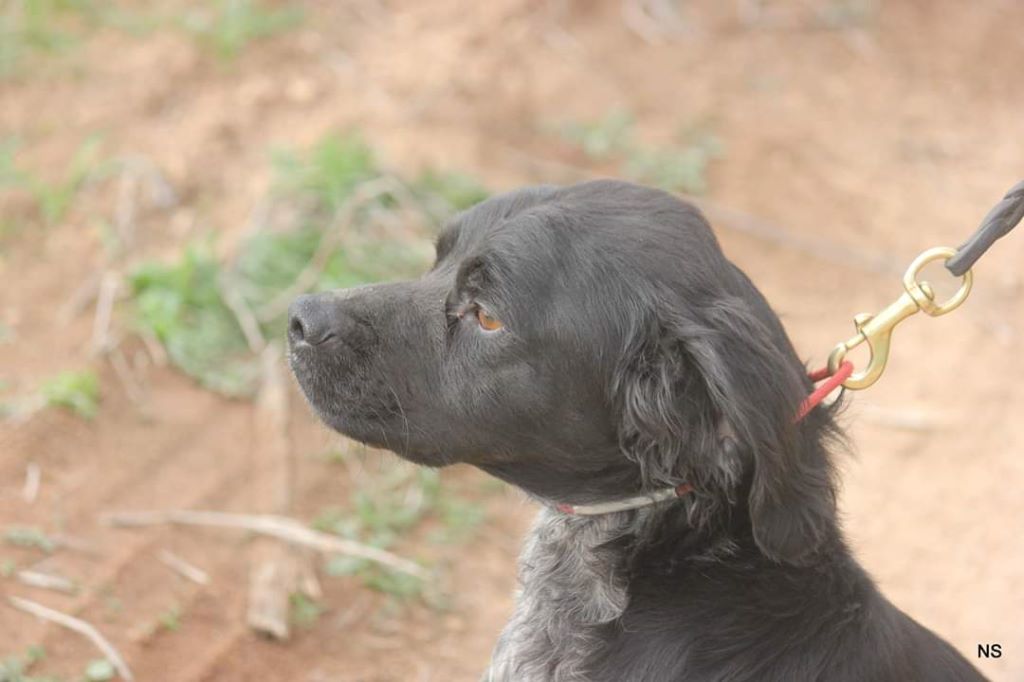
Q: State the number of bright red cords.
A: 1